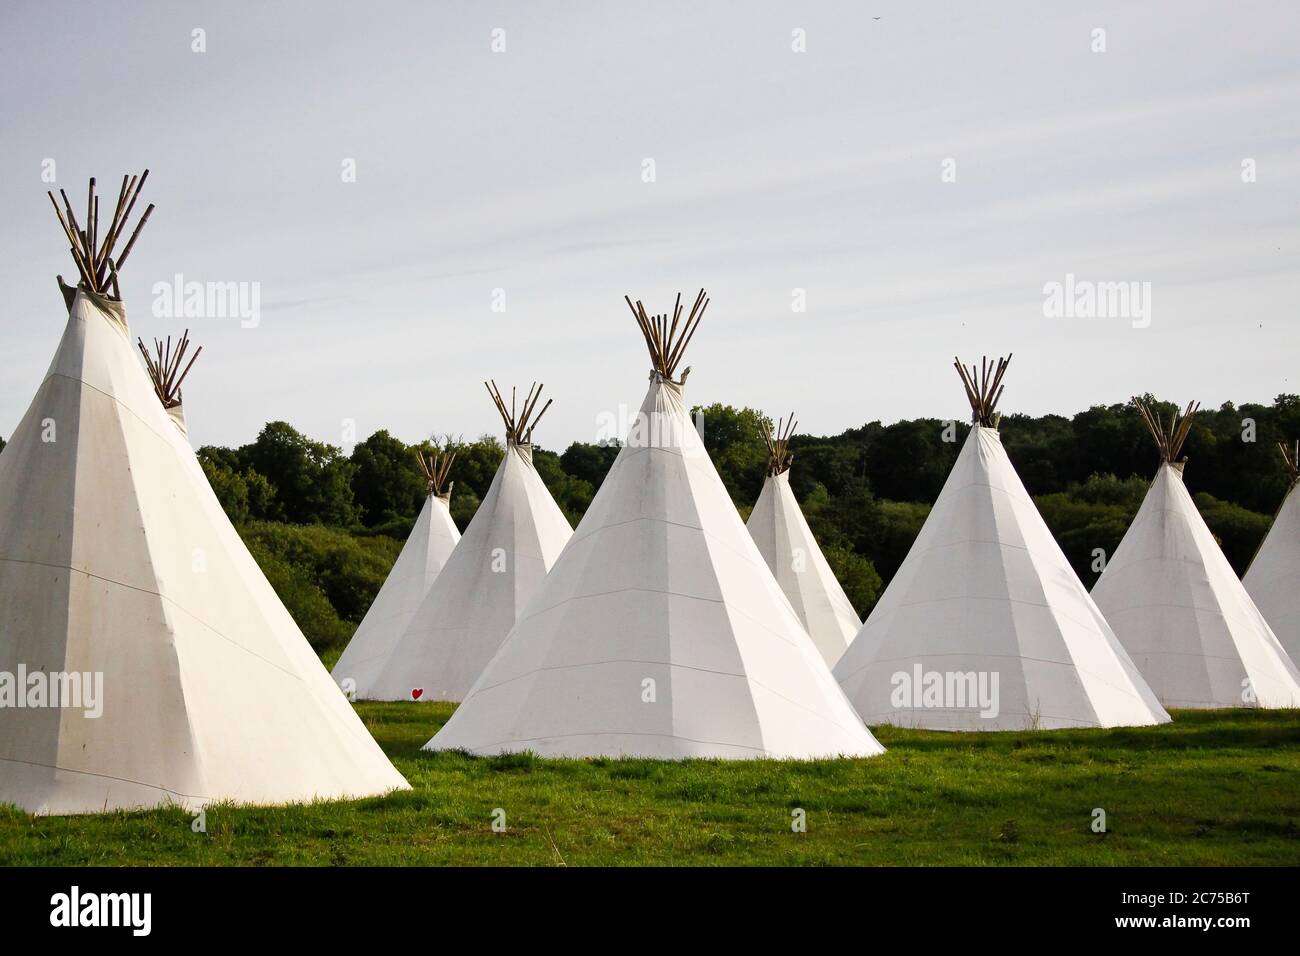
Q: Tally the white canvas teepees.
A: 9